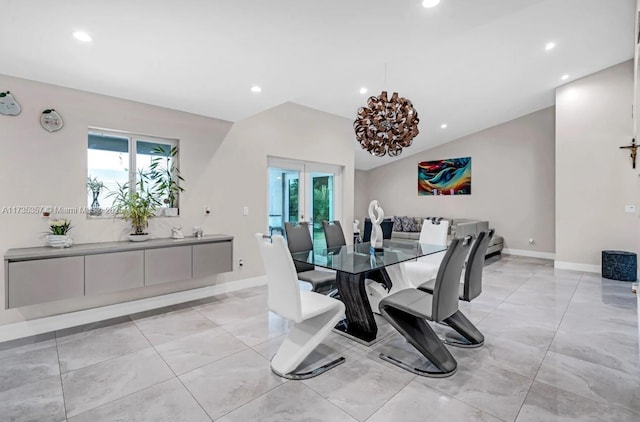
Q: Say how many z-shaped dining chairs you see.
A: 6